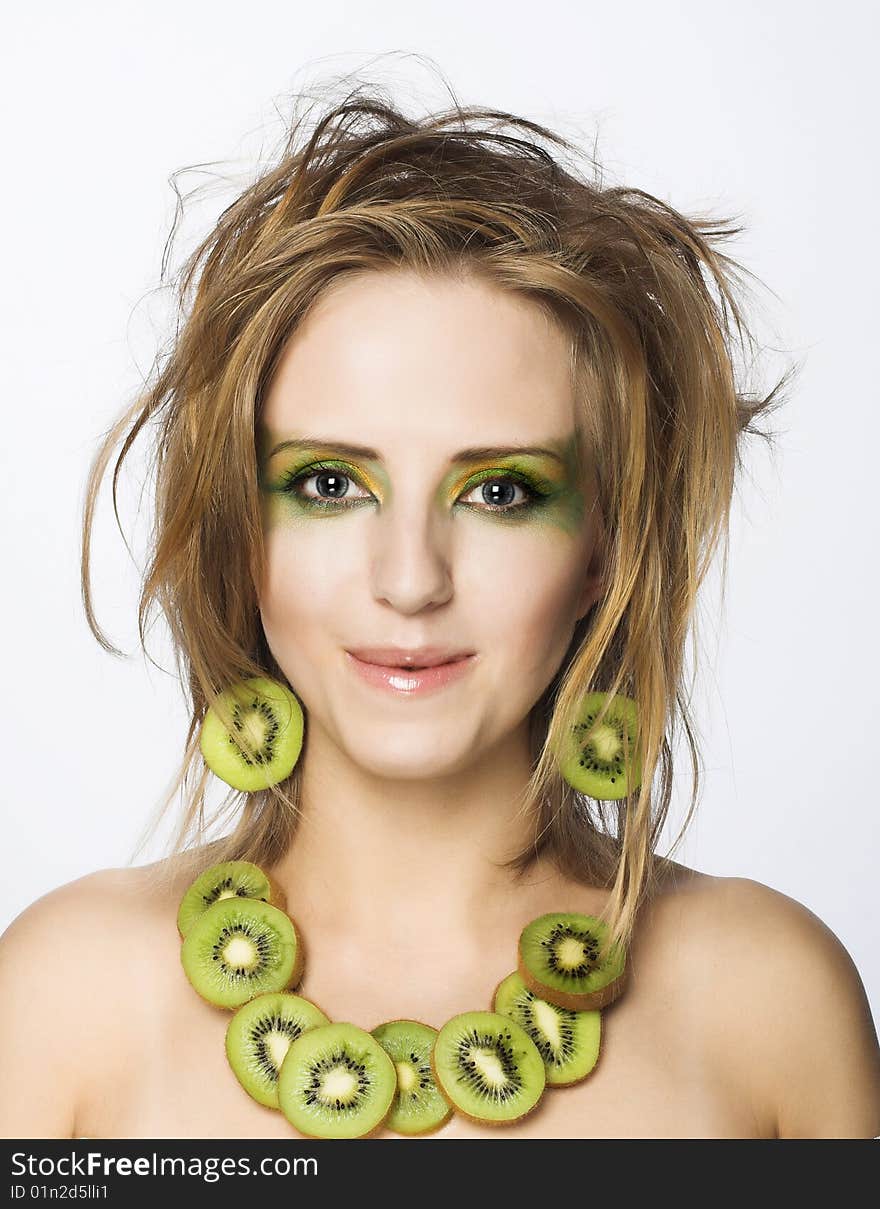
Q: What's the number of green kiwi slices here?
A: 10